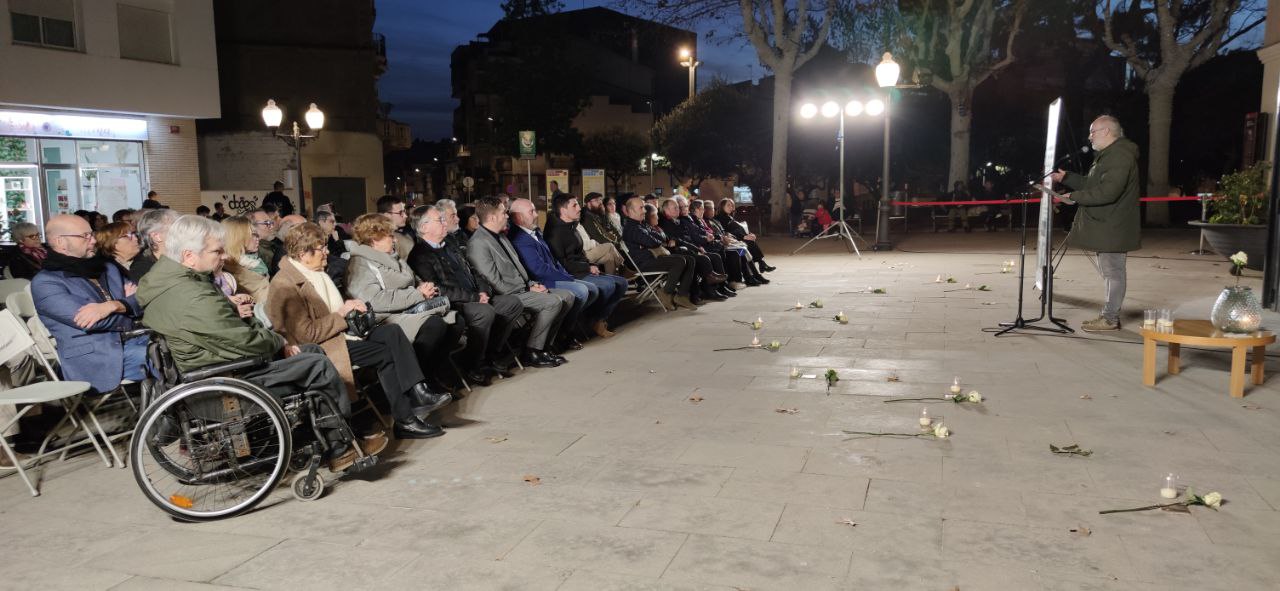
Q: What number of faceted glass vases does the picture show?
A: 1